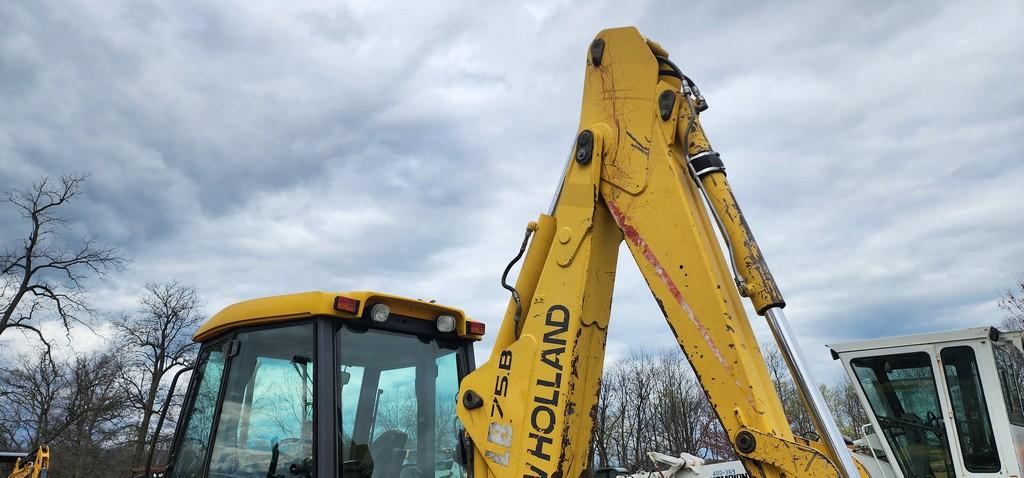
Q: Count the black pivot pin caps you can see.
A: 5